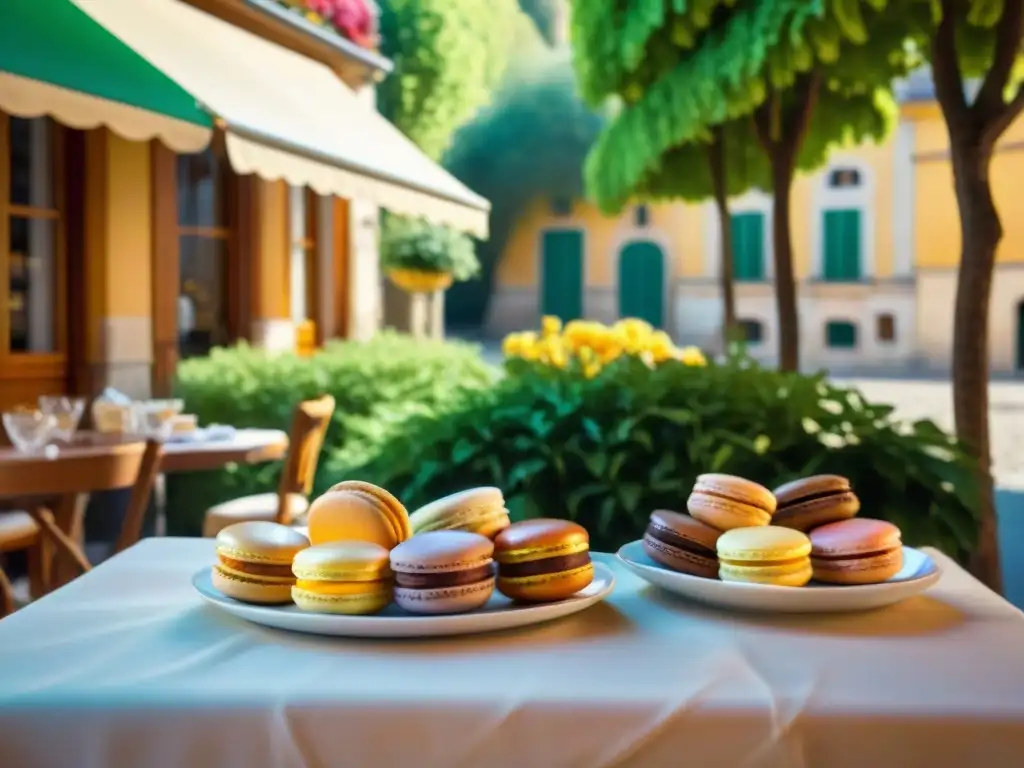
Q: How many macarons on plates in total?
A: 11